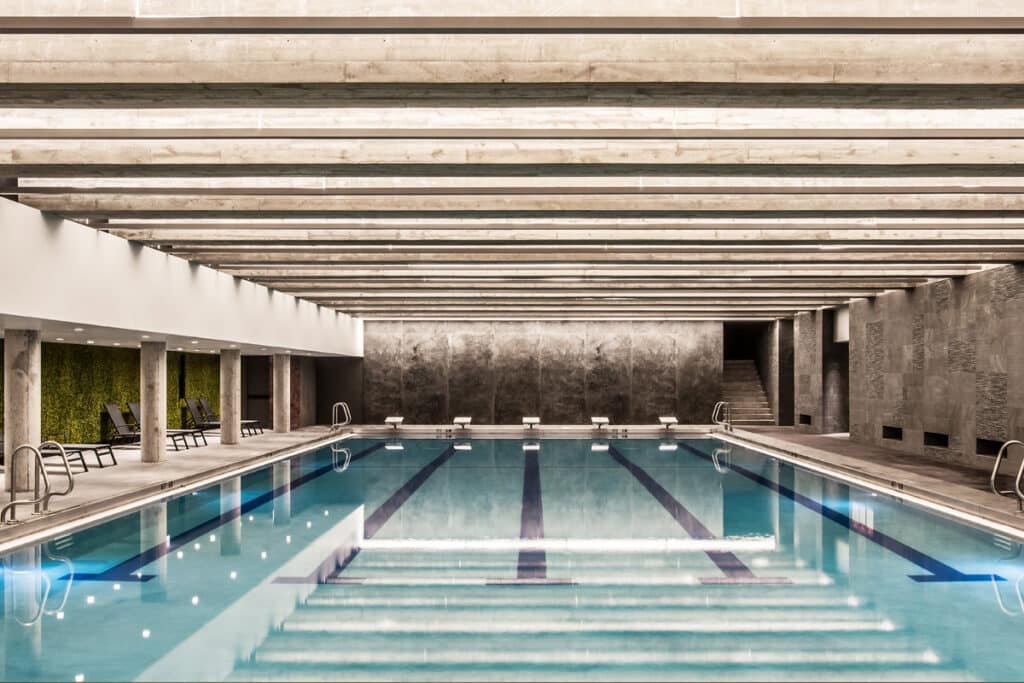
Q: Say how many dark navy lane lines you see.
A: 5